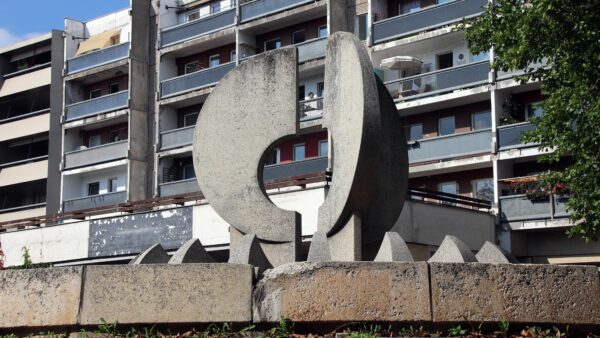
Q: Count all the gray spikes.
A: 7